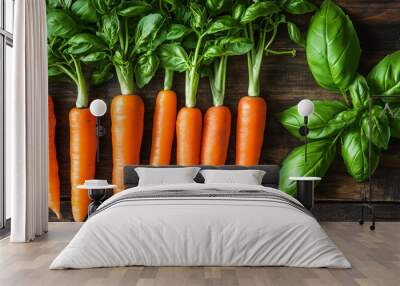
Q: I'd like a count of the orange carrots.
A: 7